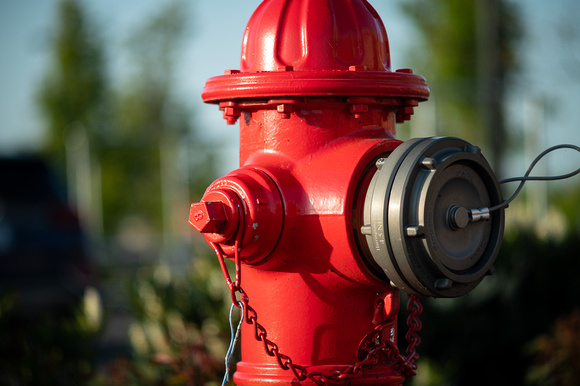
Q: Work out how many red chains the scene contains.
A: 2